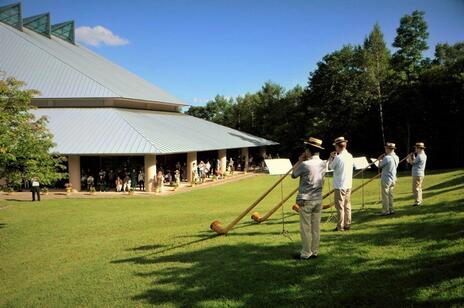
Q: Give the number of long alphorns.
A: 4